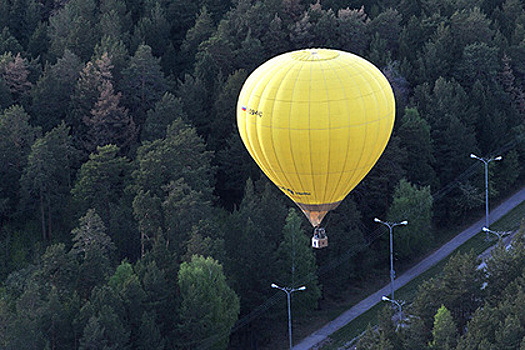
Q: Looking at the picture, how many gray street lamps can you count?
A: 5